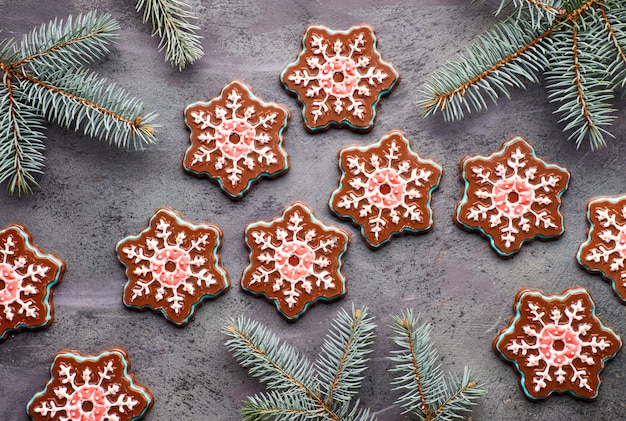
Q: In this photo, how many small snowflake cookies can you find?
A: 10